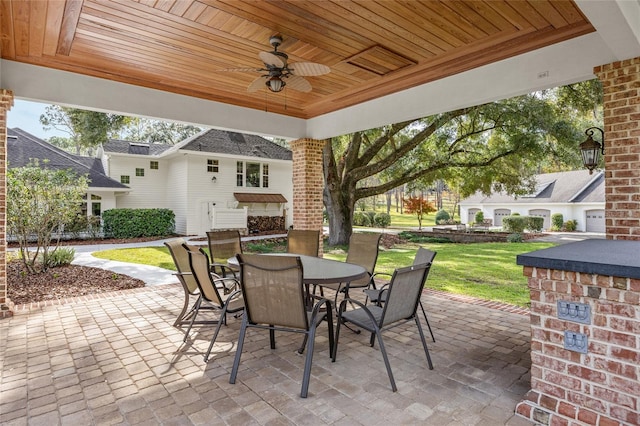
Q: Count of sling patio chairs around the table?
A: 8